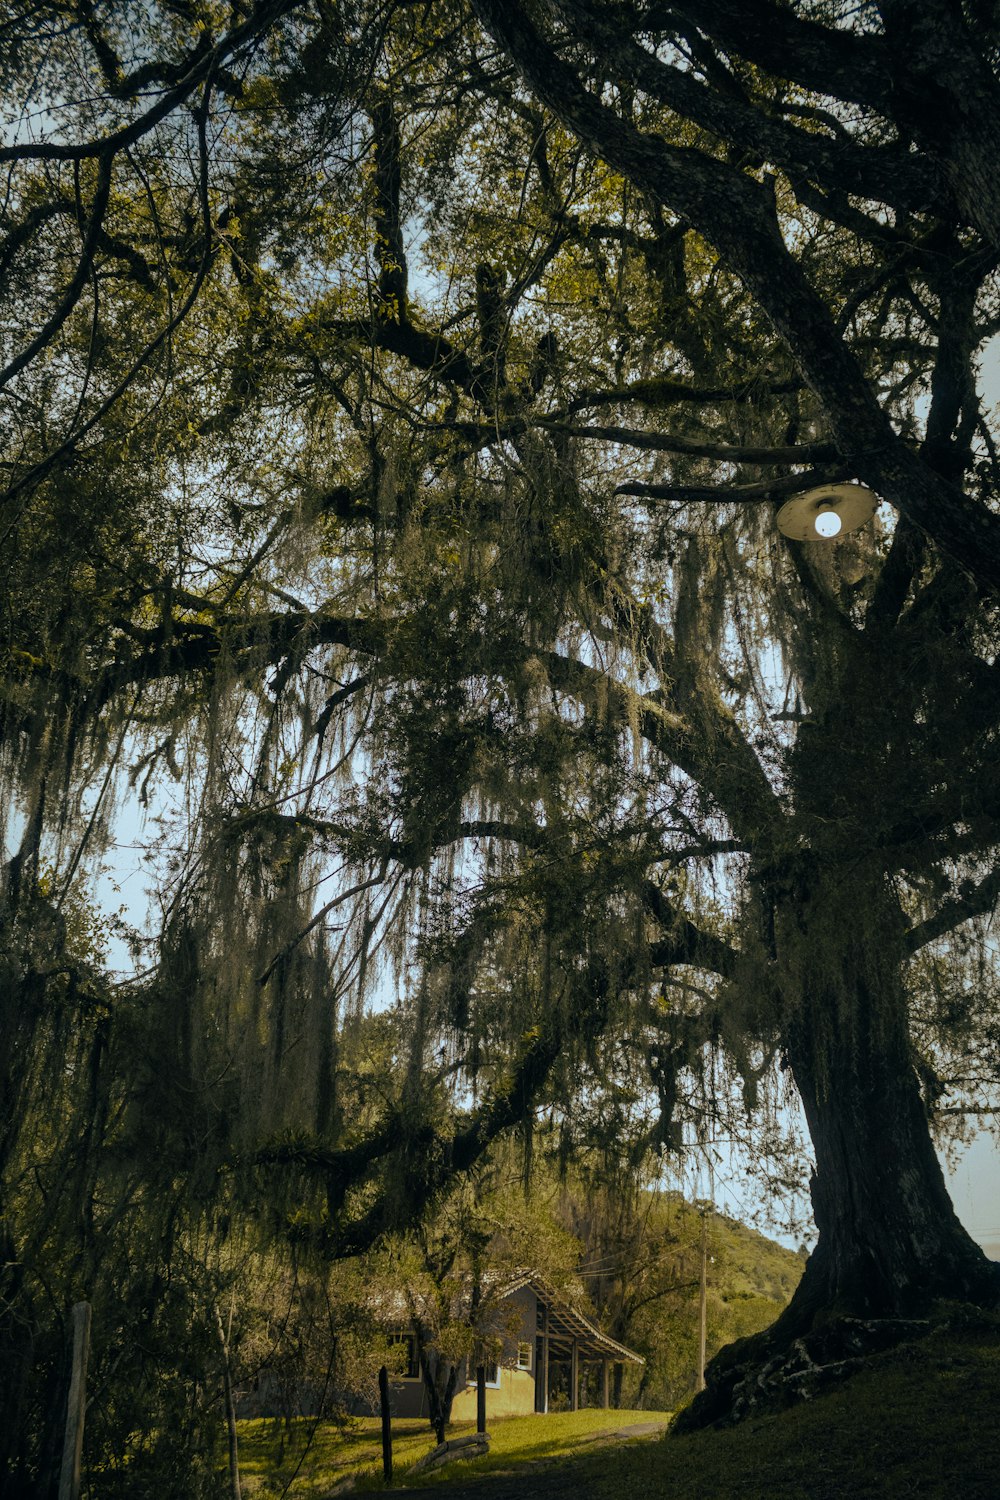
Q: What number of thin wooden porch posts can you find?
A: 3